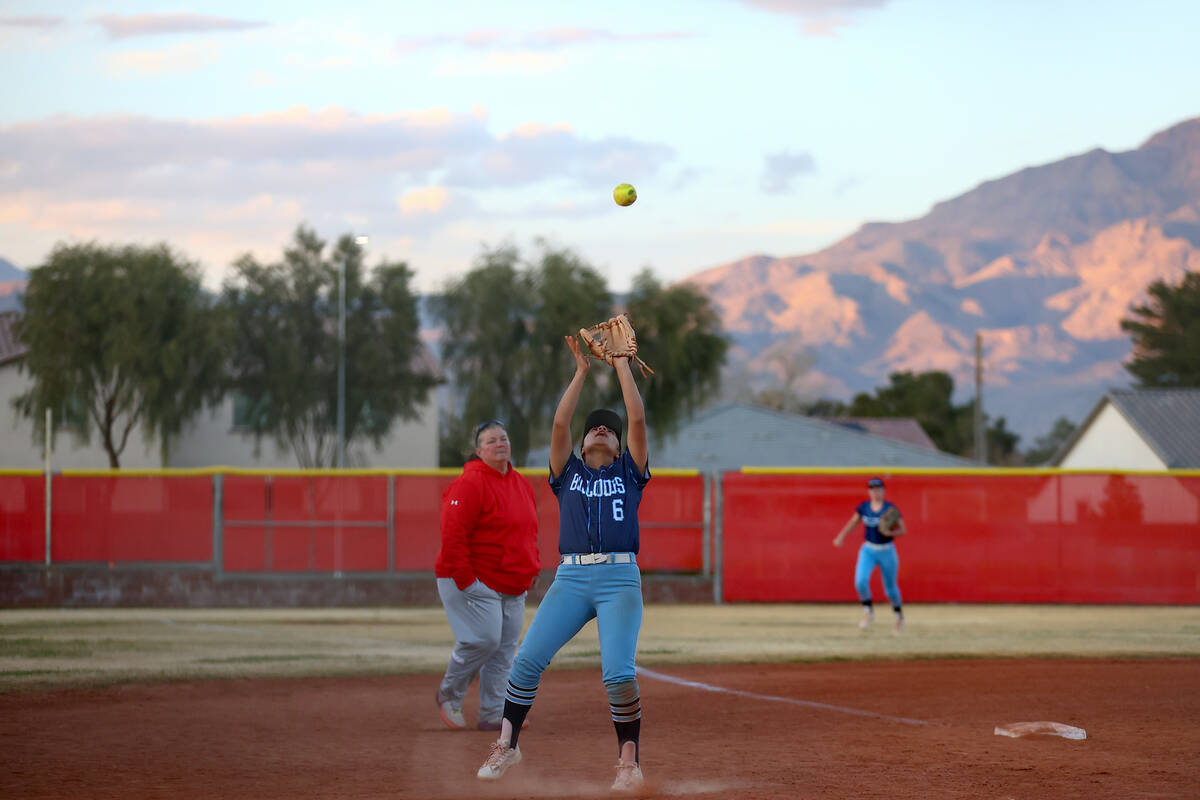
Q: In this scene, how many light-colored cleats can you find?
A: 4